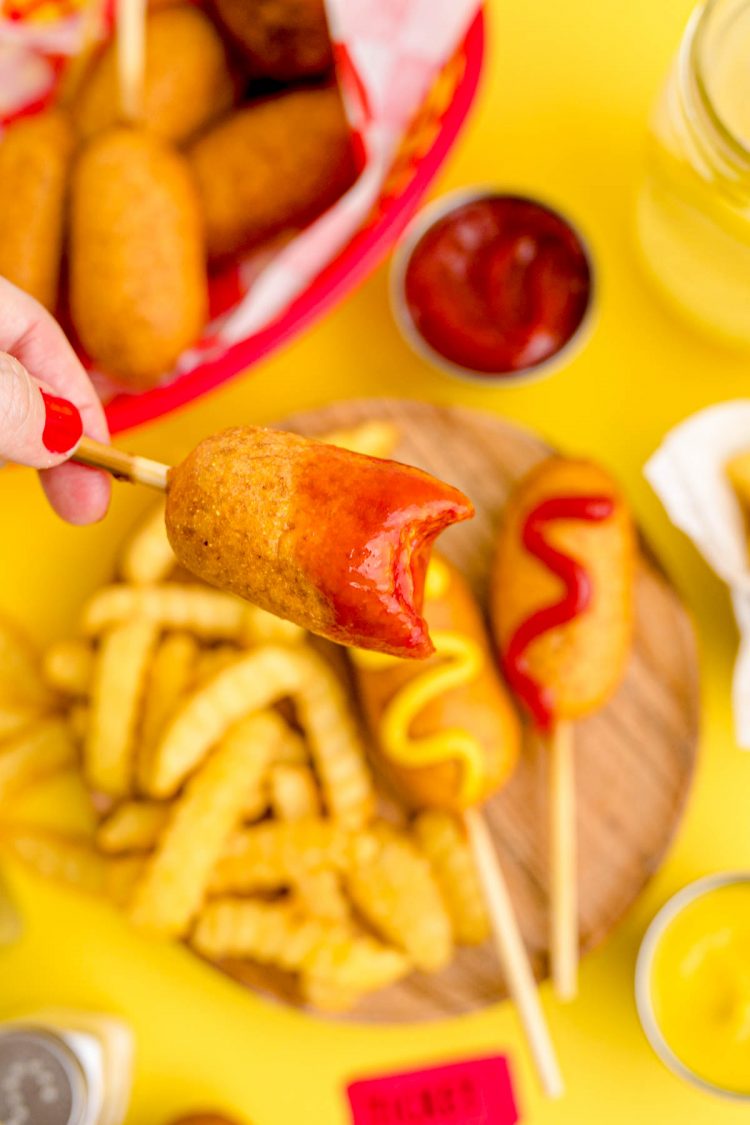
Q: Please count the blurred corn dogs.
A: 7